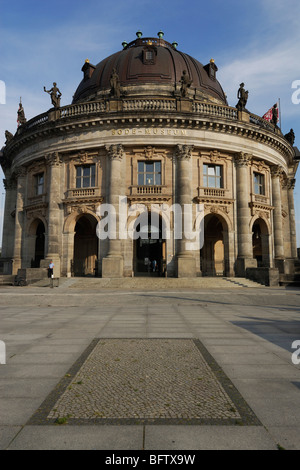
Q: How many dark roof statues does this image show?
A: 8